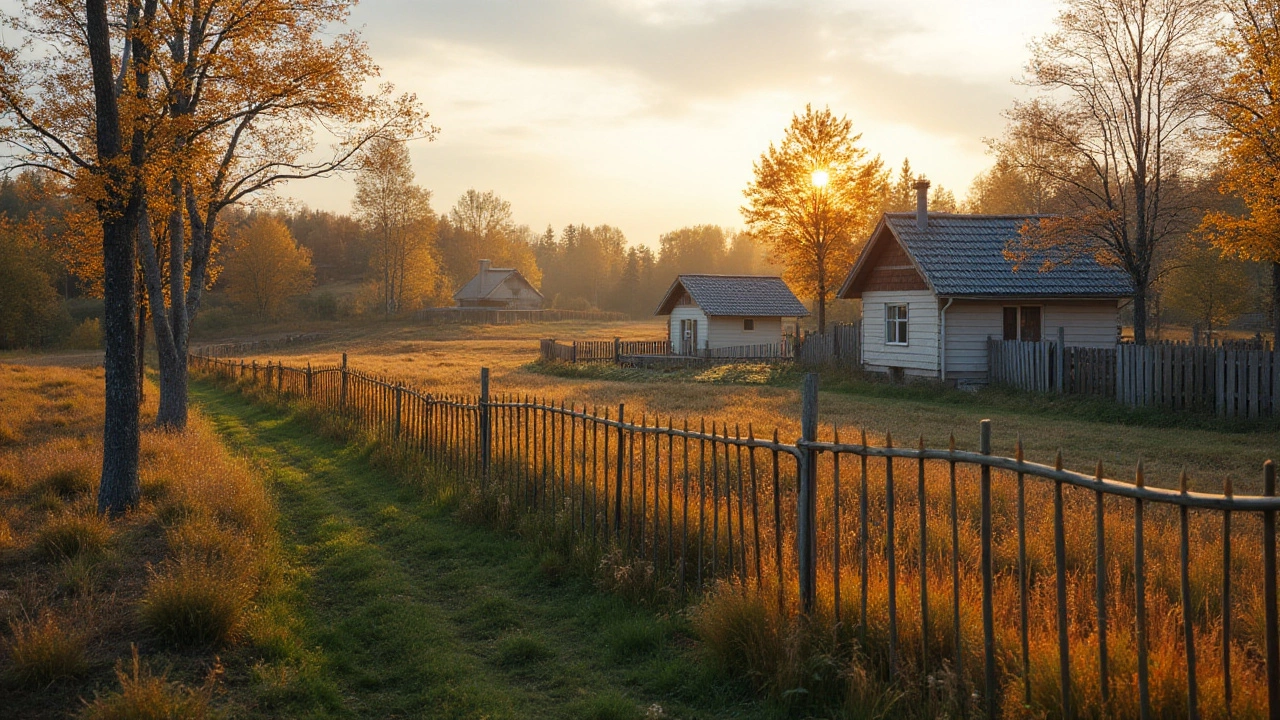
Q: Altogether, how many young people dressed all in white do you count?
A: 0